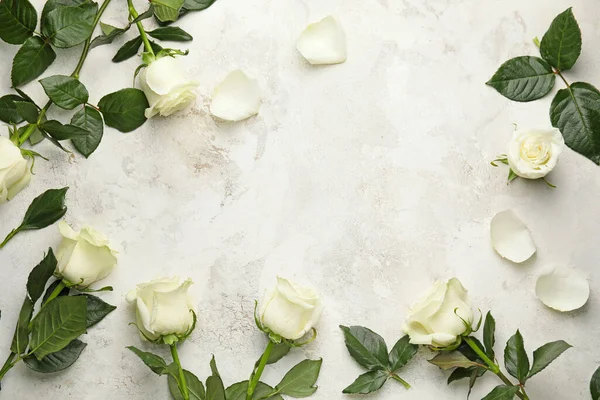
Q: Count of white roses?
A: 7